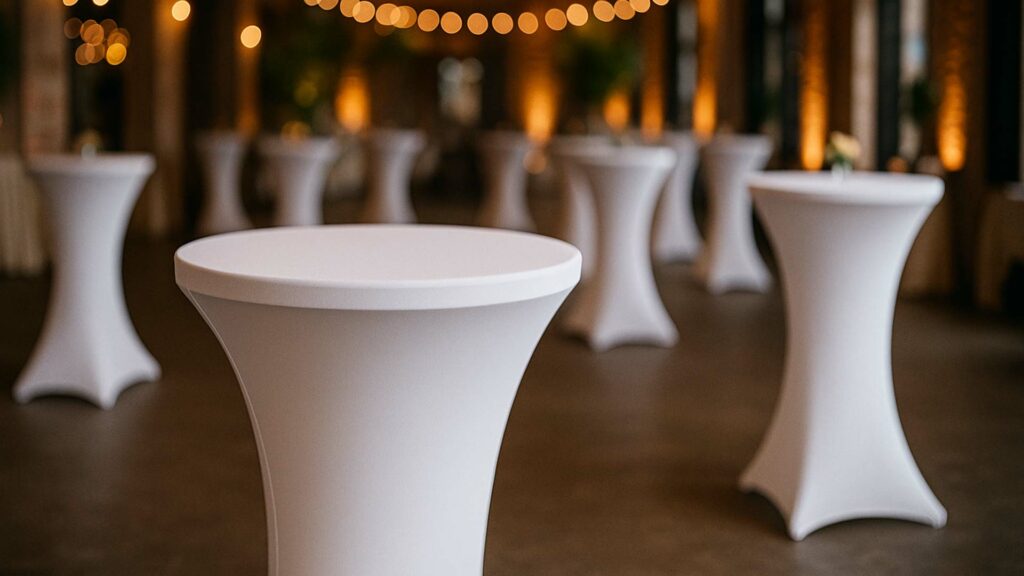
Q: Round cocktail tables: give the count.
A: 11